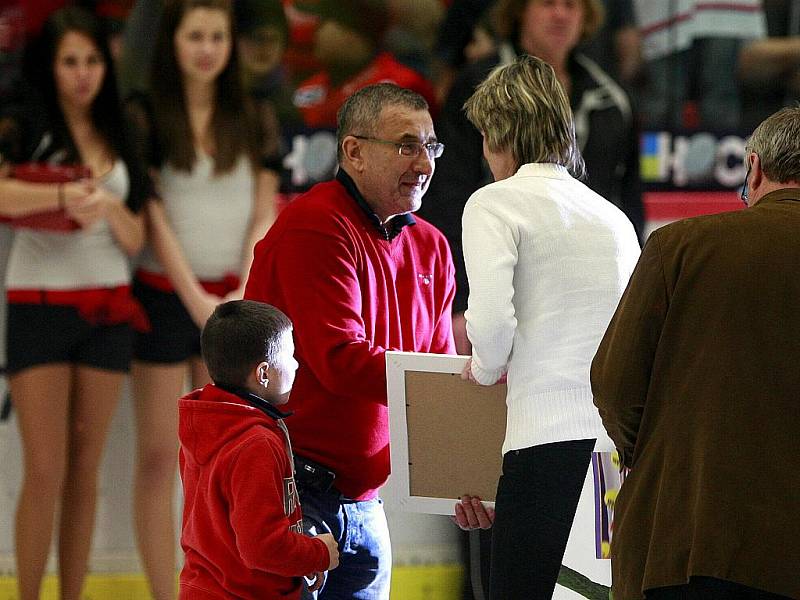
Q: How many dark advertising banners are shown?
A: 2